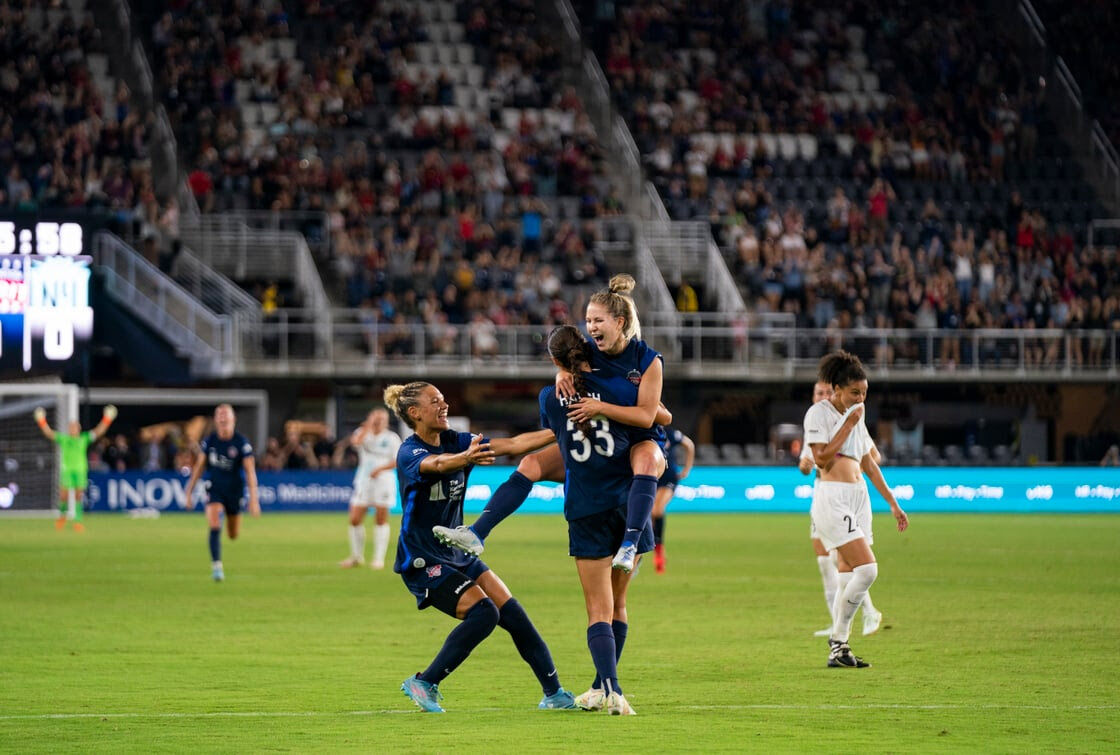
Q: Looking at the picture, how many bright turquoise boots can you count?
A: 2